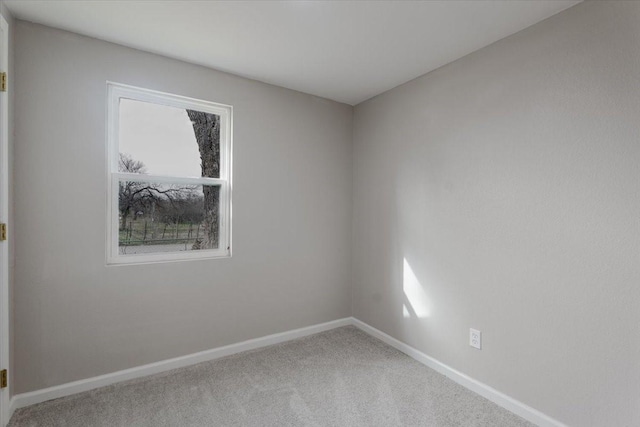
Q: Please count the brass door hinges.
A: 3